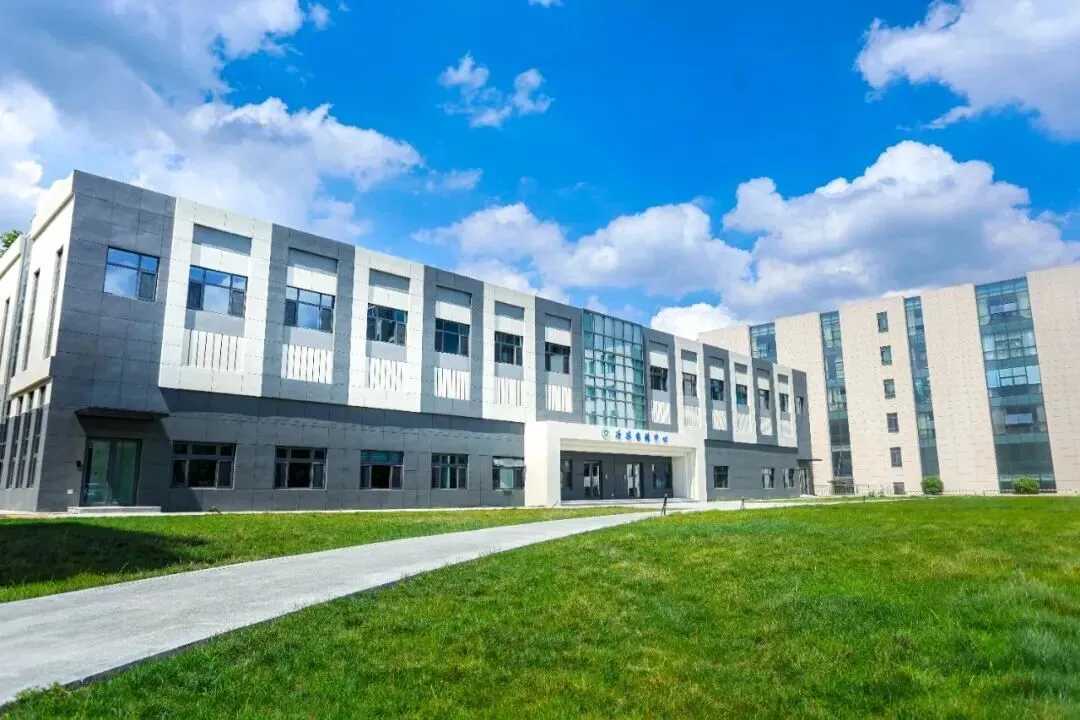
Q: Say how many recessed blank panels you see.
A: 12